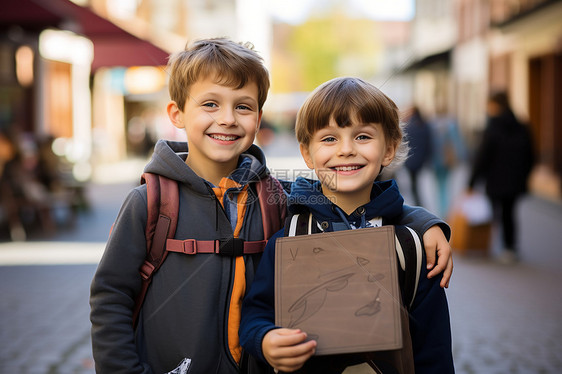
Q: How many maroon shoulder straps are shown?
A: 2